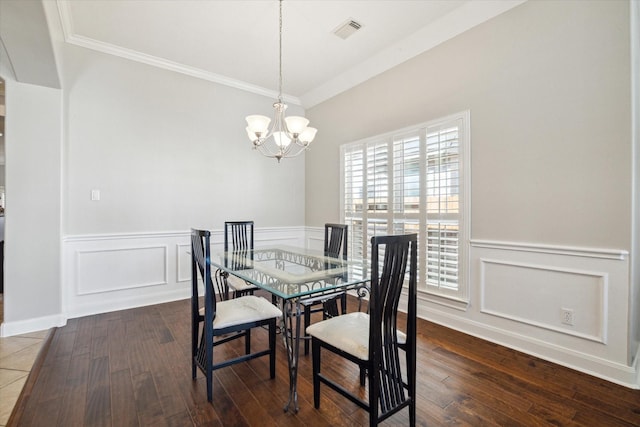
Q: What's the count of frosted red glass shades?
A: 0